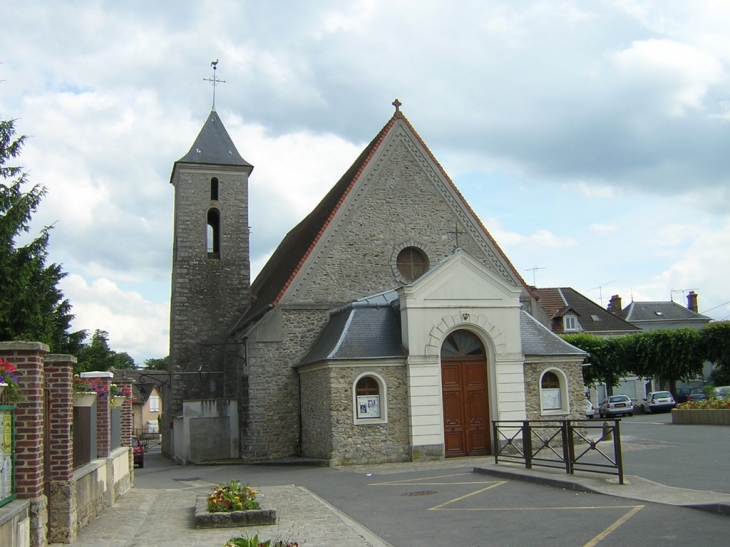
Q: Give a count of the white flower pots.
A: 3